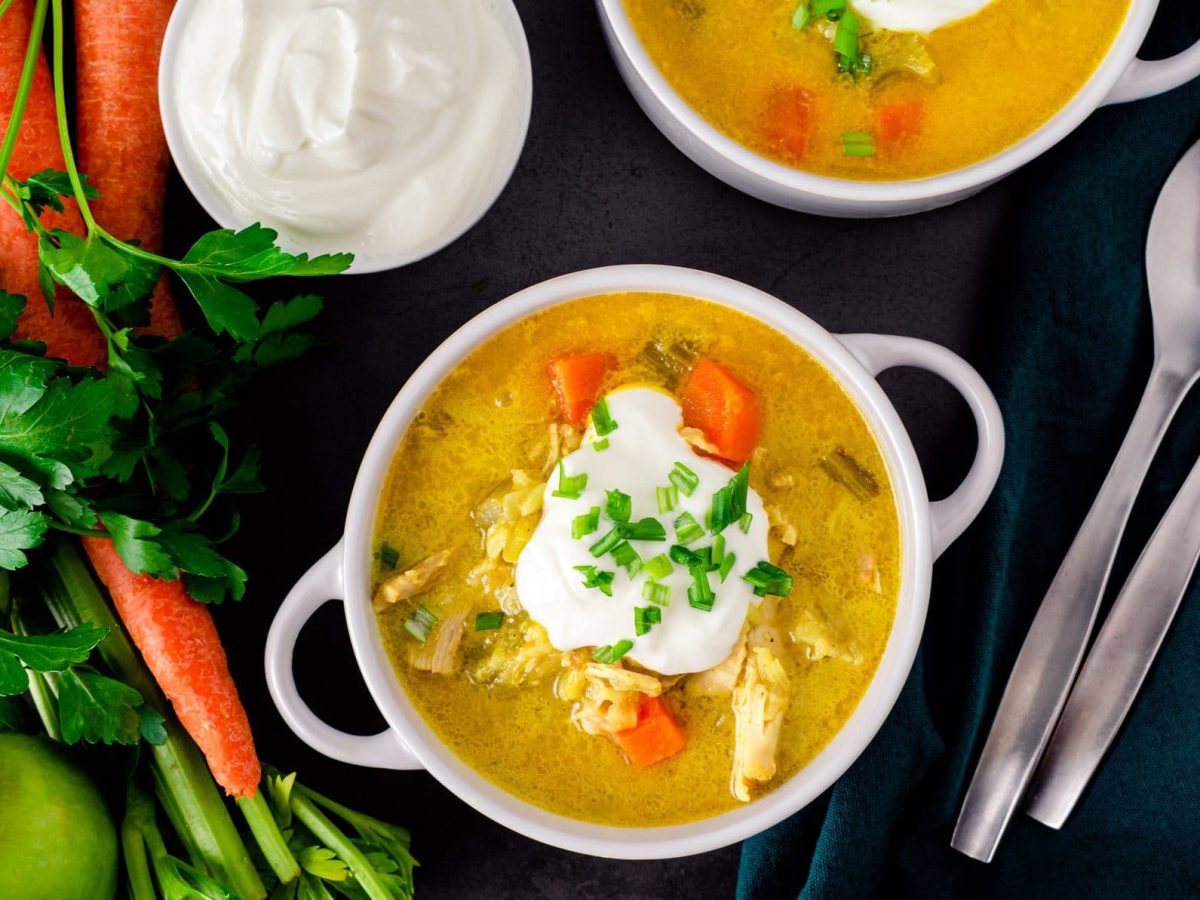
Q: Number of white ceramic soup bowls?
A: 2